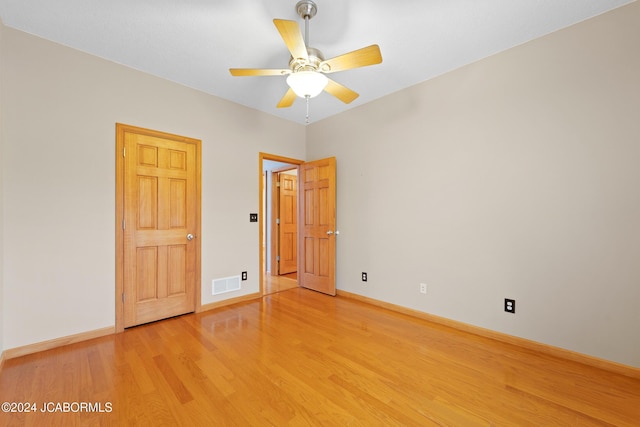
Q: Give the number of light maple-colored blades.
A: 5